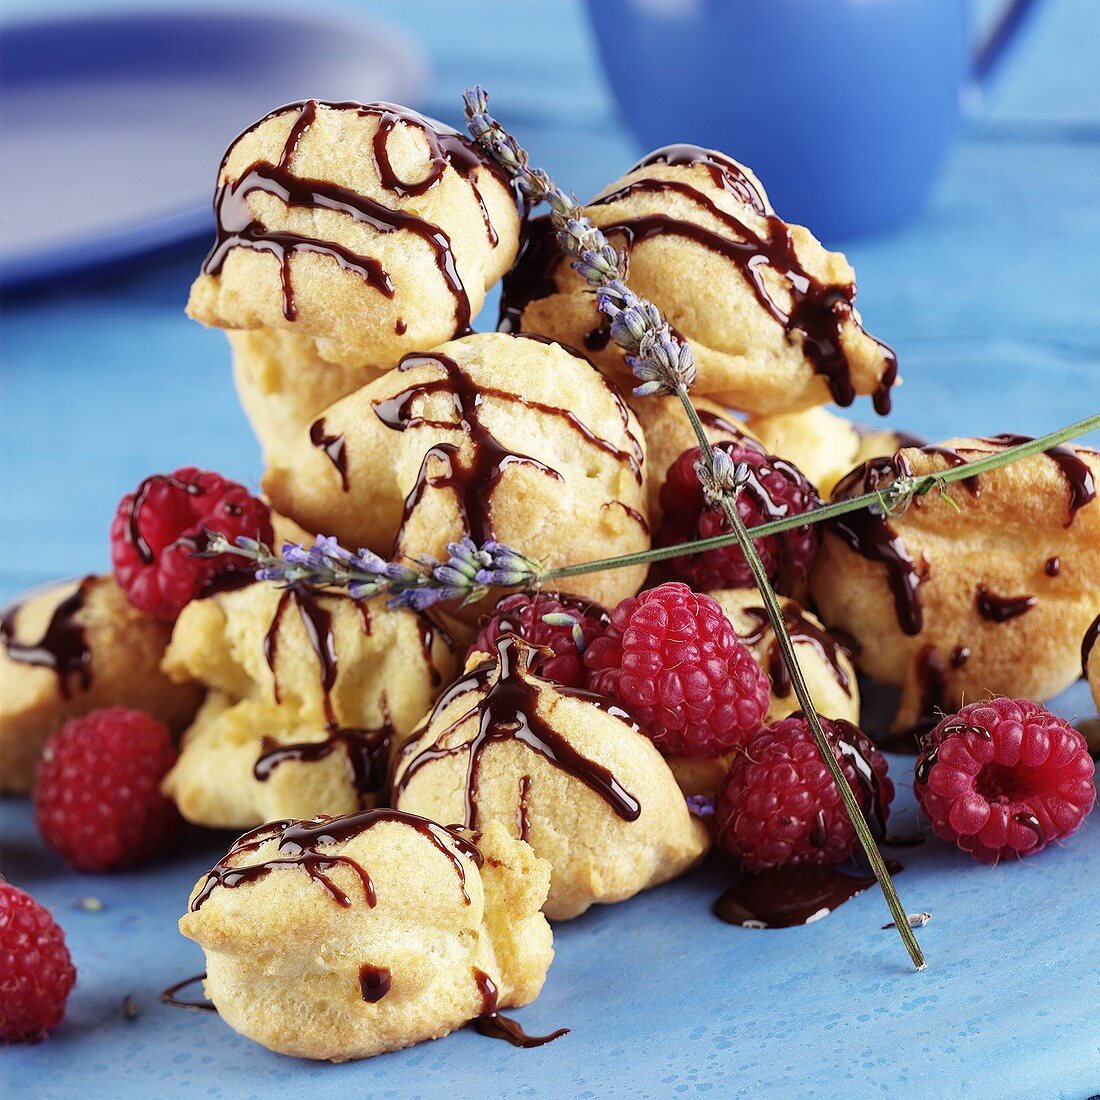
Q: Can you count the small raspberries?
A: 8